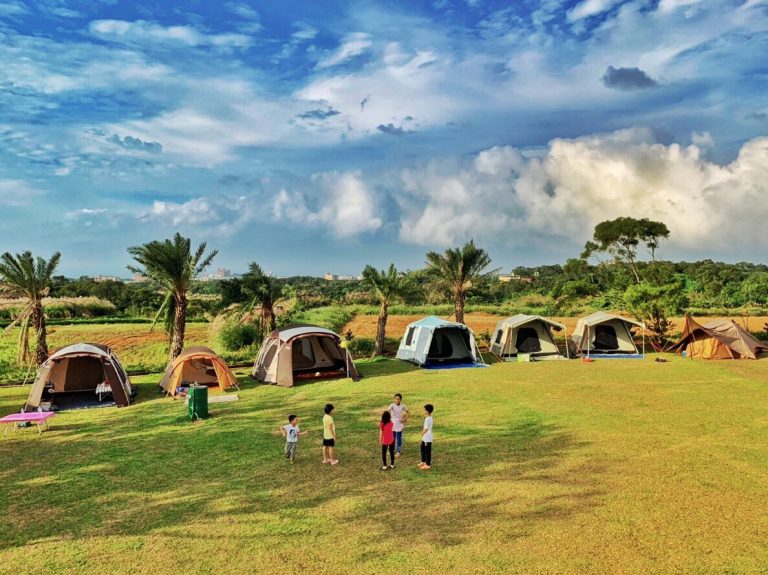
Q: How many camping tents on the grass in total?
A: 7